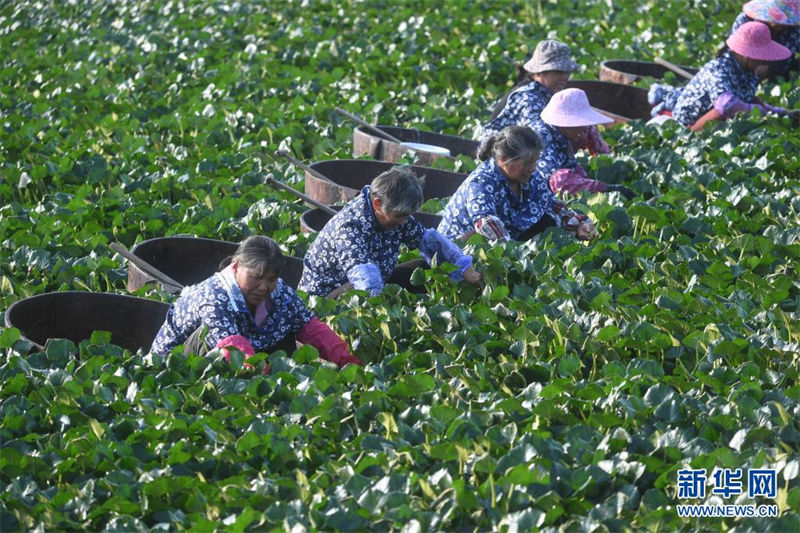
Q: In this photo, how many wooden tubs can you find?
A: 7